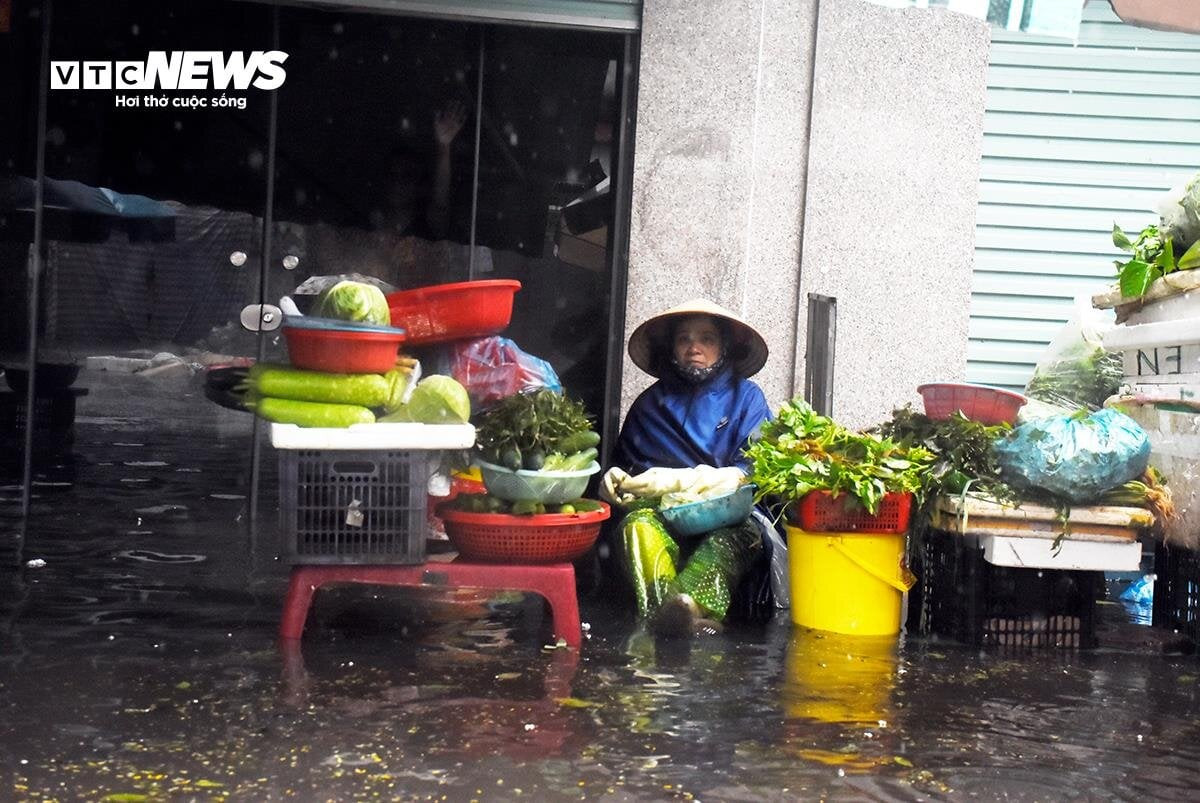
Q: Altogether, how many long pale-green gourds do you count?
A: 2